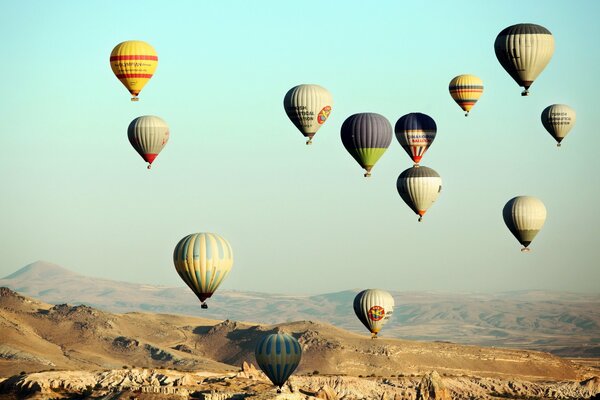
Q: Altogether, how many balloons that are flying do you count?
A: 13